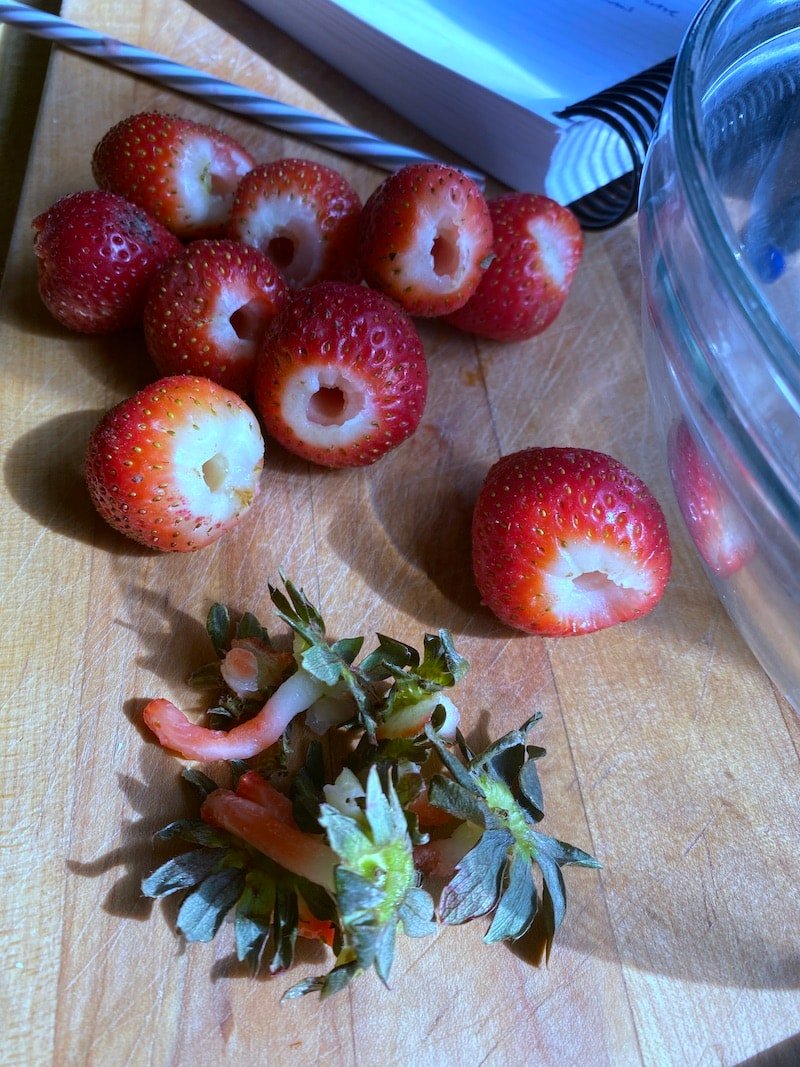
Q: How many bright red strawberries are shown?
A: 9